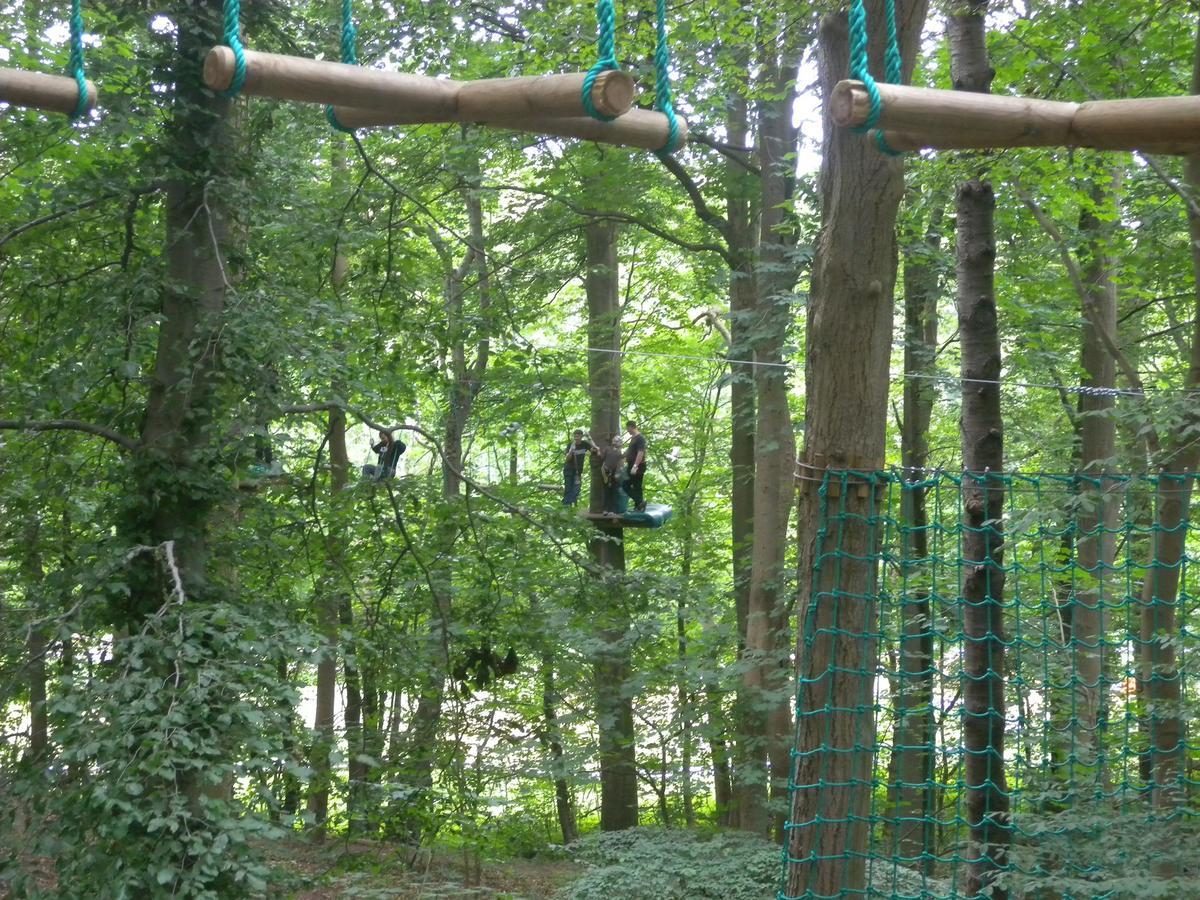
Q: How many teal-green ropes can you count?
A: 7